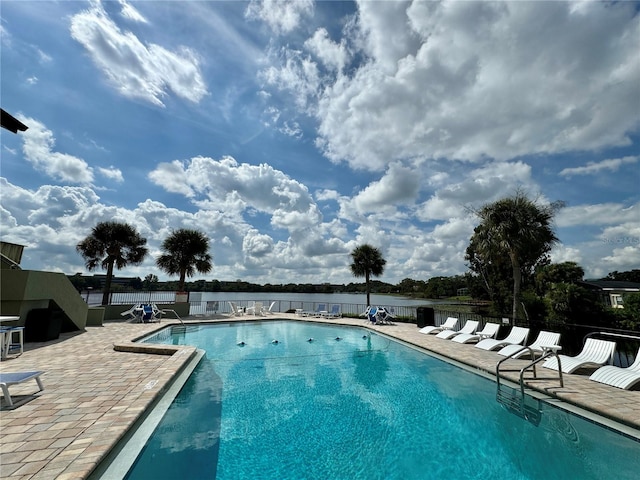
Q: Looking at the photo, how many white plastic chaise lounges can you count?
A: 7